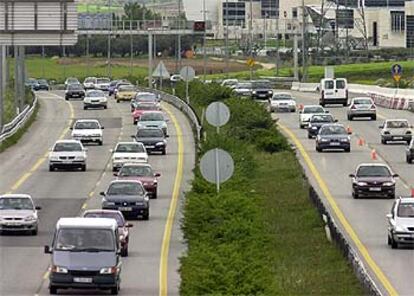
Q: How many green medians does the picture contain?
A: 1